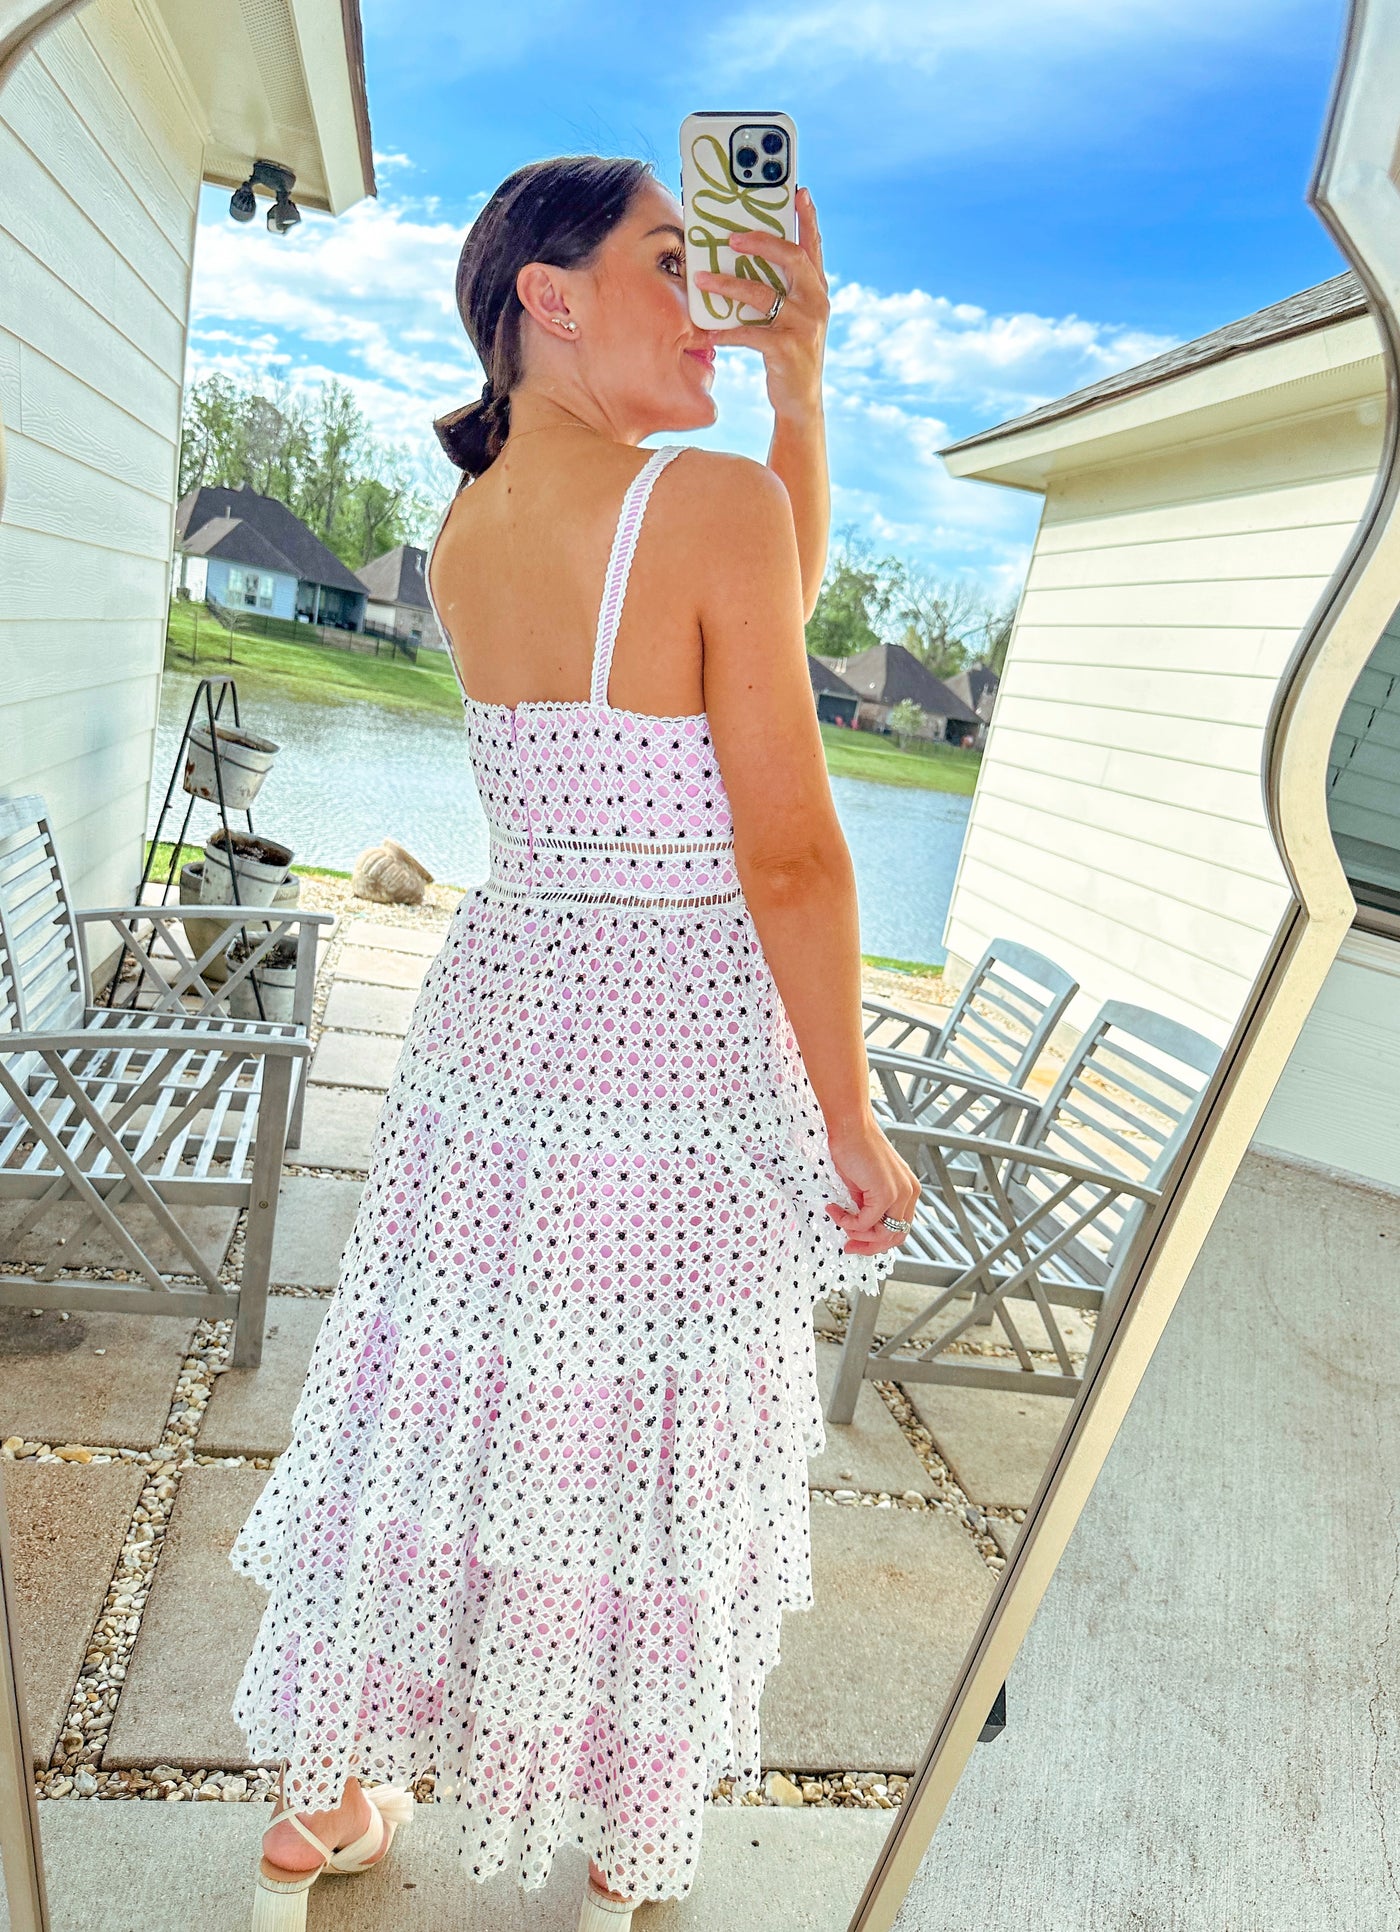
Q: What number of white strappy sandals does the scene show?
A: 2